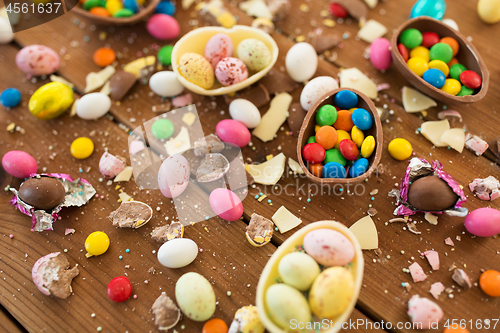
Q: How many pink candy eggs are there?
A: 11